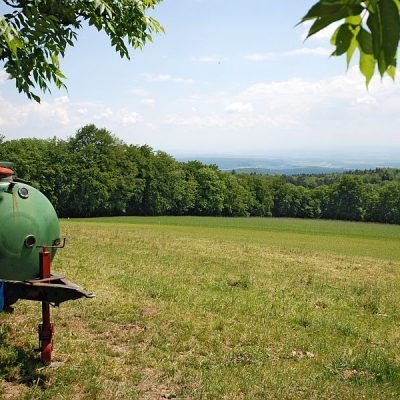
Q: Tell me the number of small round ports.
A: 2